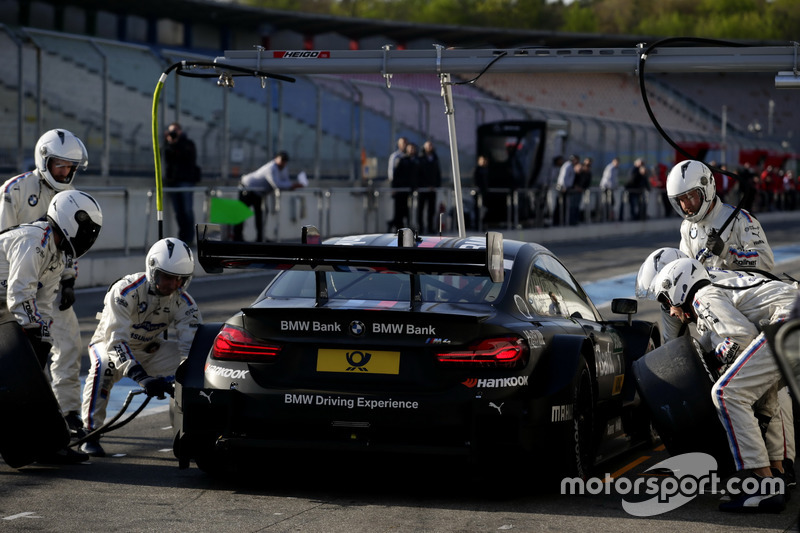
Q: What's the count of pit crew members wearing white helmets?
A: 6